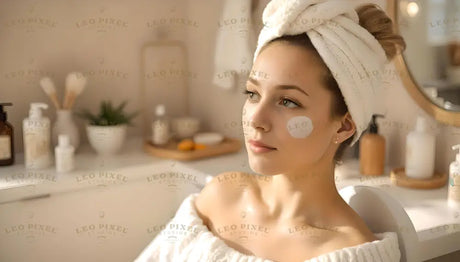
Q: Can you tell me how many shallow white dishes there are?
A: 1